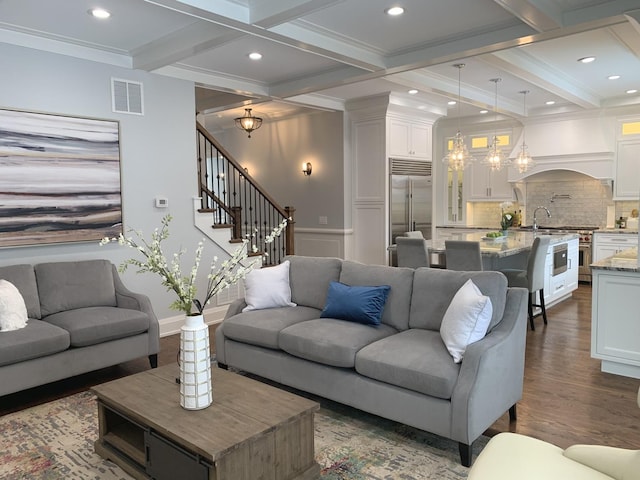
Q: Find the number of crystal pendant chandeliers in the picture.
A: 3